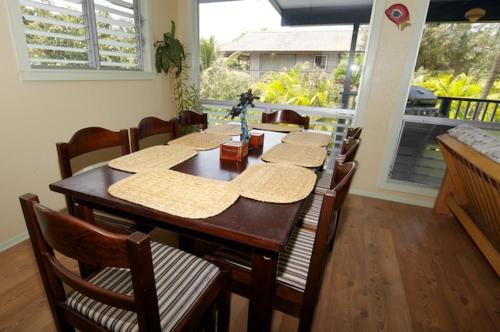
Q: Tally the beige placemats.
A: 8